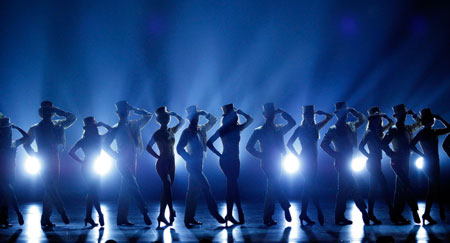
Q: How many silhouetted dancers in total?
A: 13